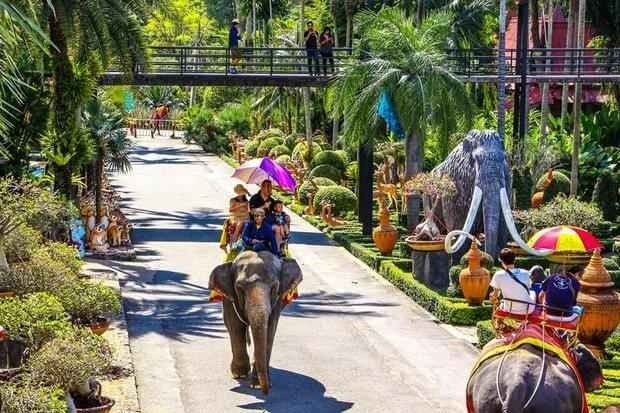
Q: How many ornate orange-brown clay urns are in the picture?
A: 3